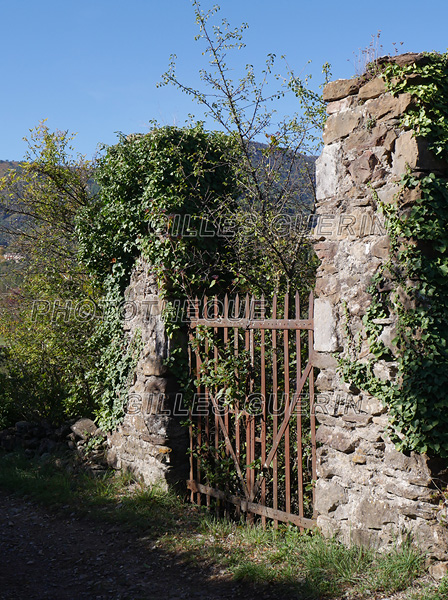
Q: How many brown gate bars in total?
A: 13